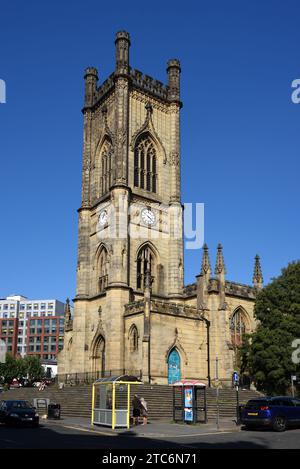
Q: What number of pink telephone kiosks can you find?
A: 1